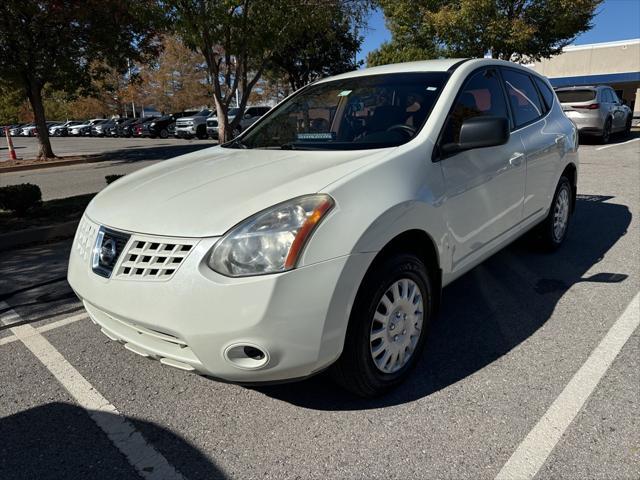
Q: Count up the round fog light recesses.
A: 1